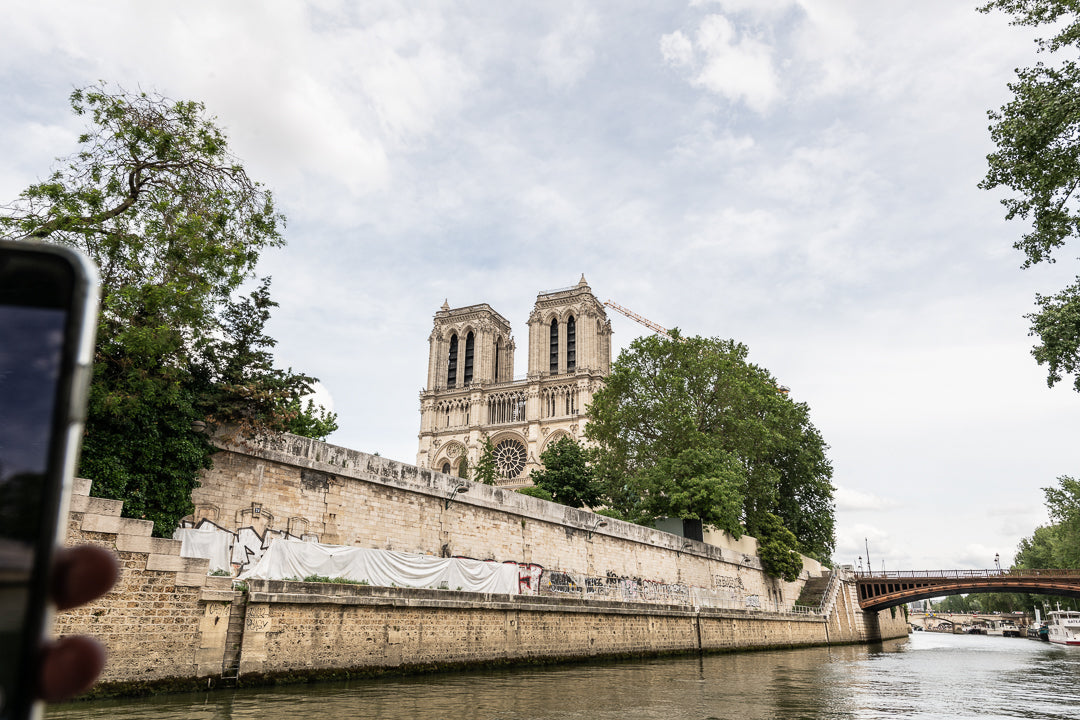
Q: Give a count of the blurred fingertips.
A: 2